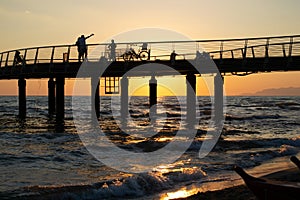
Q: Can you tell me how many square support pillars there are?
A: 8